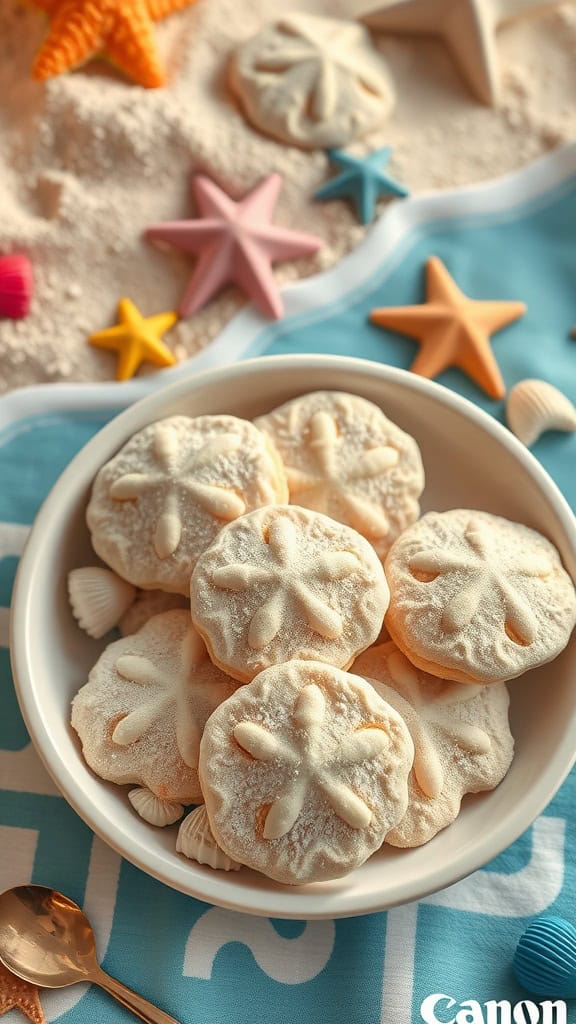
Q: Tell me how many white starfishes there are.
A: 1